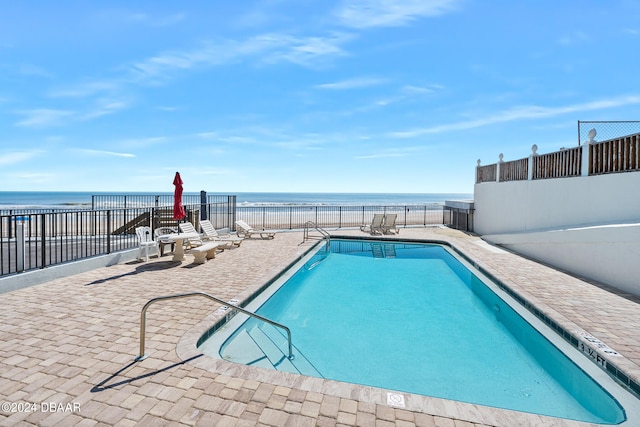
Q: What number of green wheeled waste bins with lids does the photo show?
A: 0